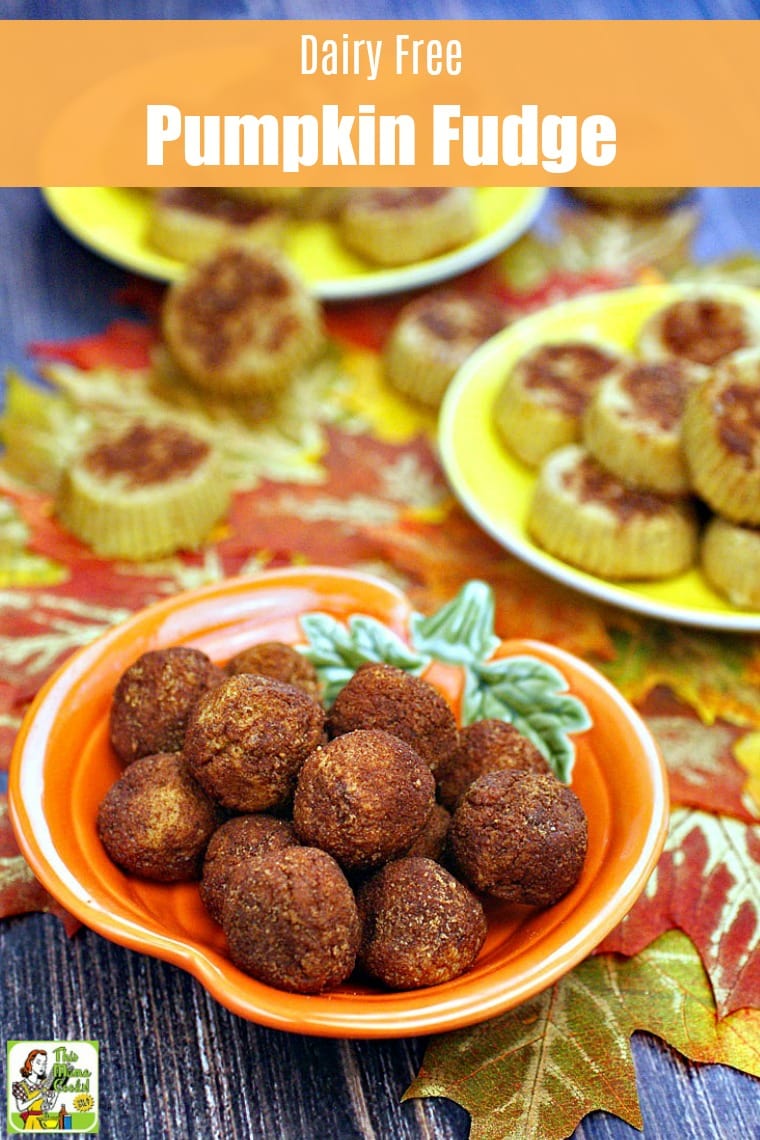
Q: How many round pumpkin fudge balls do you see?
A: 12